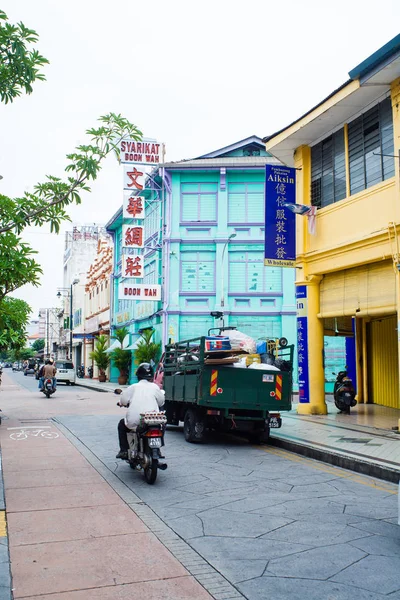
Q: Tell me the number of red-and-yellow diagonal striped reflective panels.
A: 2